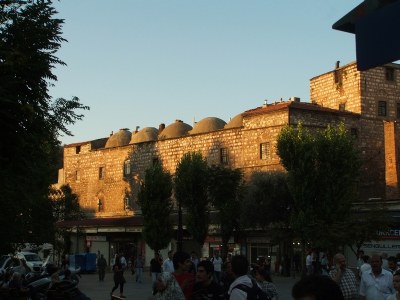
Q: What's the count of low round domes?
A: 5